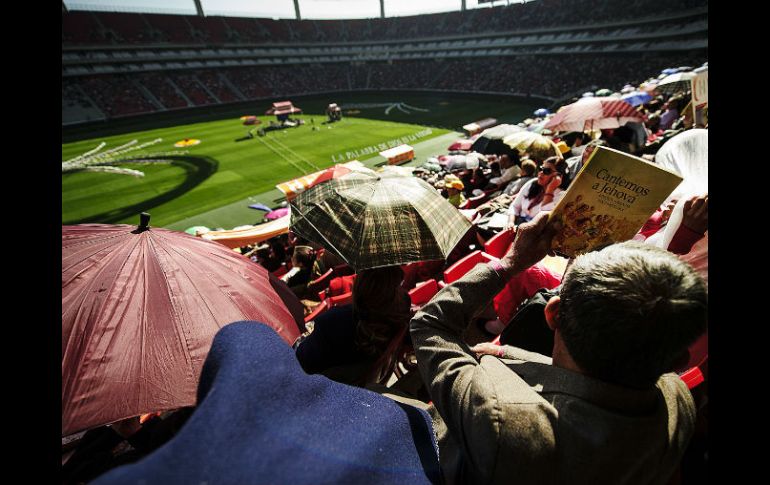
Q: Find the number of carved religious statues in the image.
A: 0